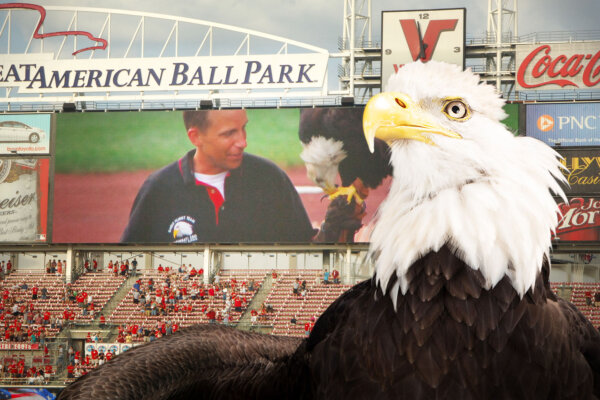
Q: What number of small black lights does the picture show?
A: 3